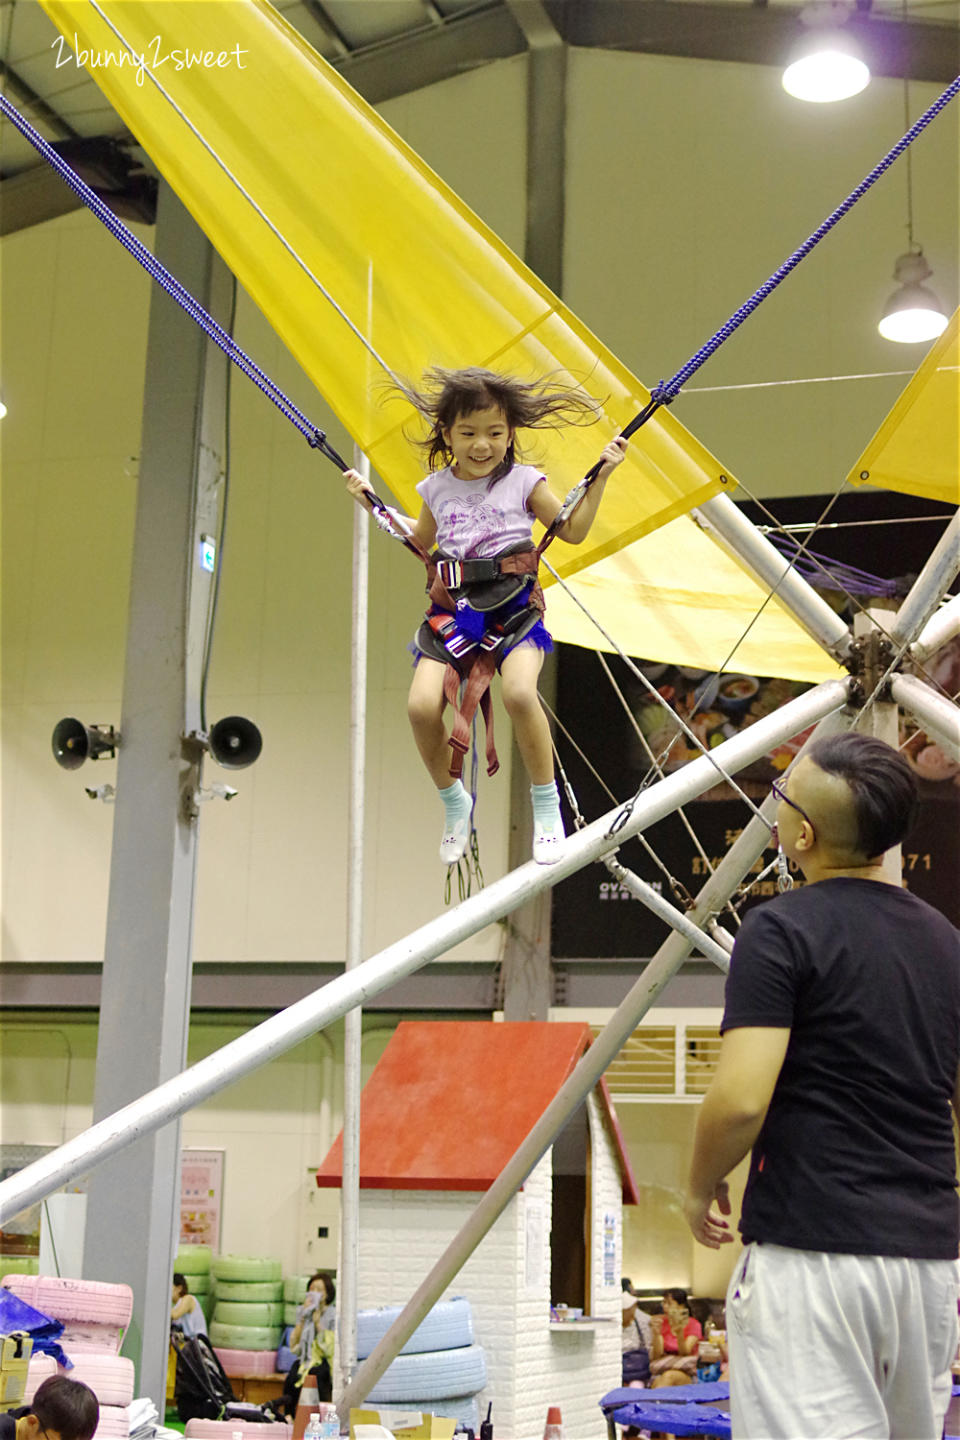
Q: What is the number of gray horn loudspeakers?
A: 2